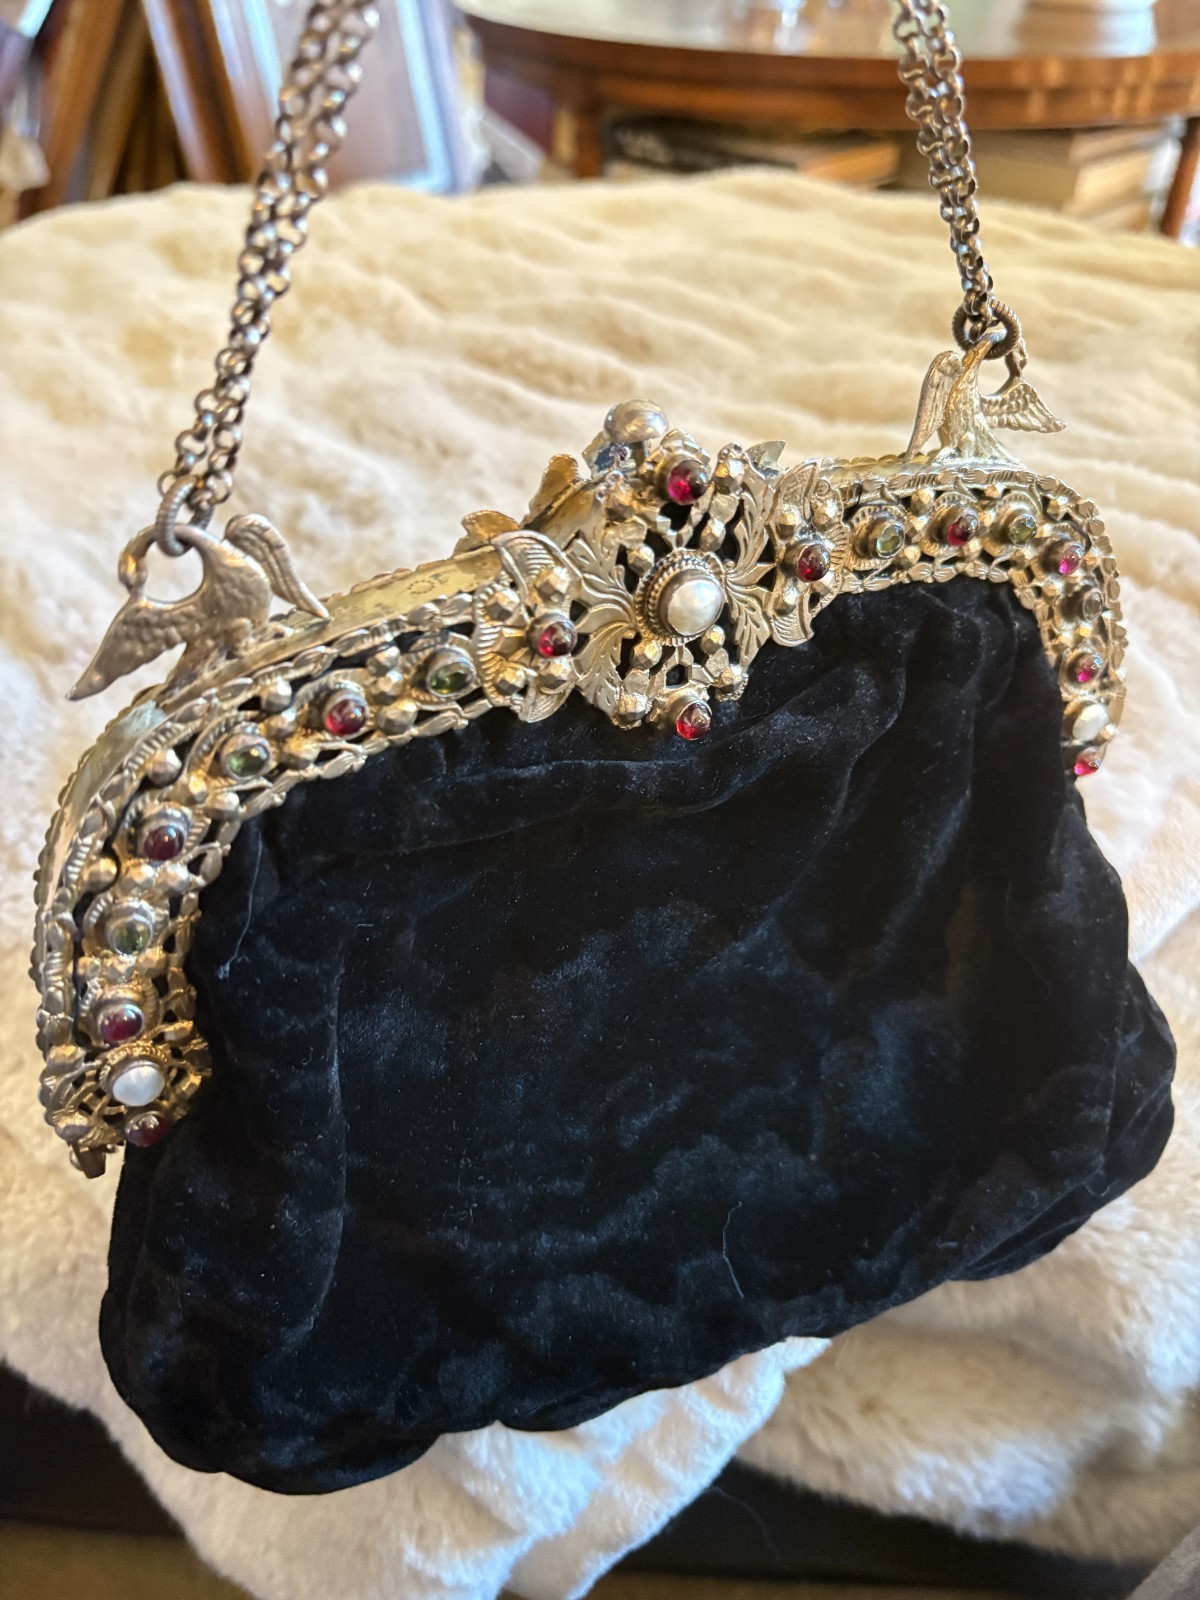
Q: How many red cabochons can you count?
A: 12